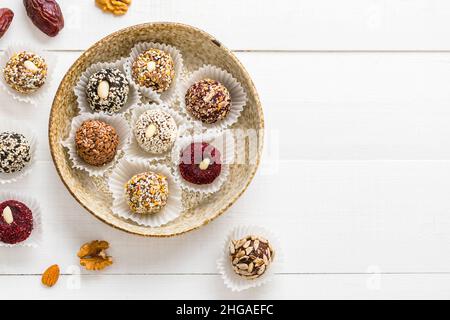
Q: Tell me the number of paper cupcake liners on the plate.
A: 7